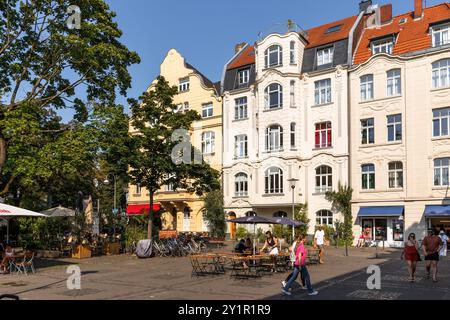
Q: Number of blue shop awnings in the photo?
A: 2